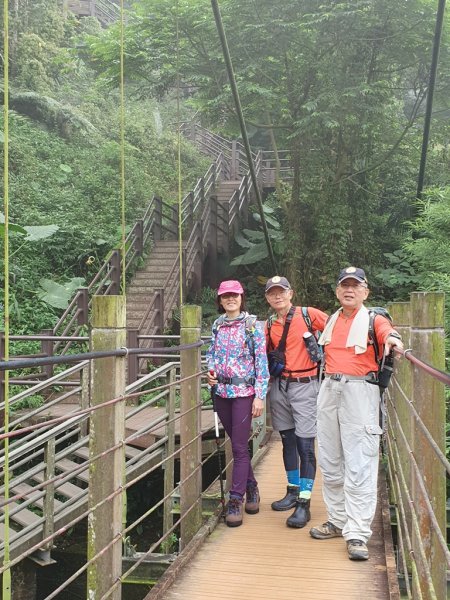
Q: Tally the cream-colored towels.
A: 1